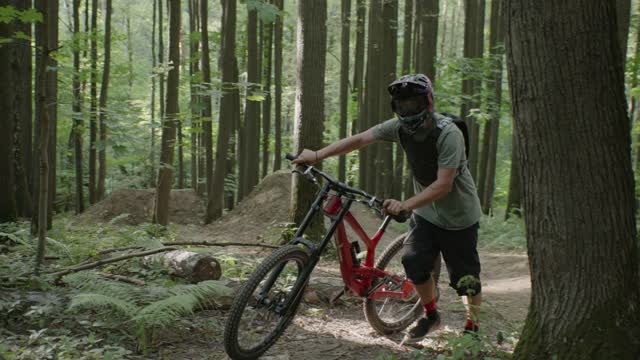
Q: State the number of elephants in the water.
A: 0